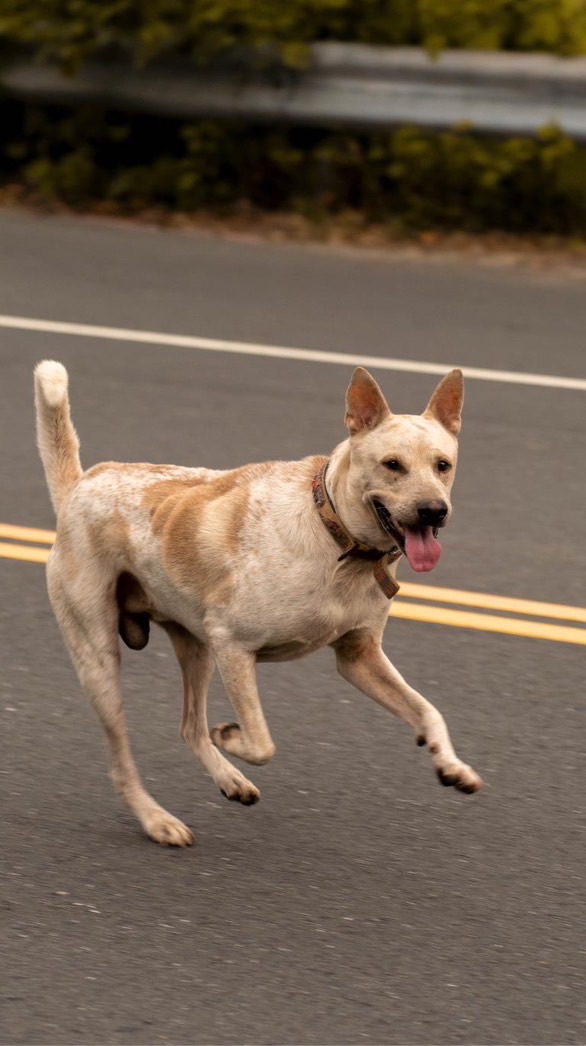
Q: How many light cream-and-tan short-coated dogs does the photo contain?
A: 1